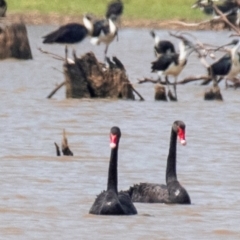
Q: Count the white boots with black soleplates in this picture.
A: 0